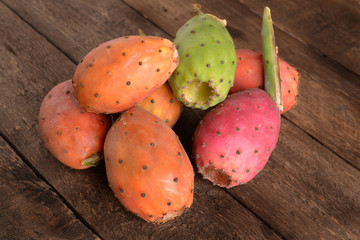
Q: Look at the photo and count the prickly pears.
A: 7